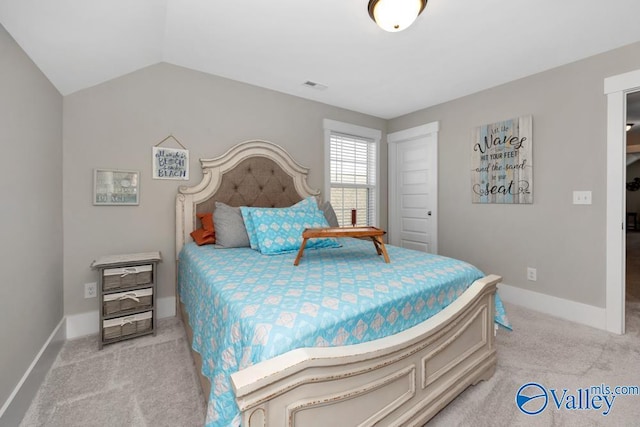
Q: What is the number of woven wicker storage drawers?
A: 3